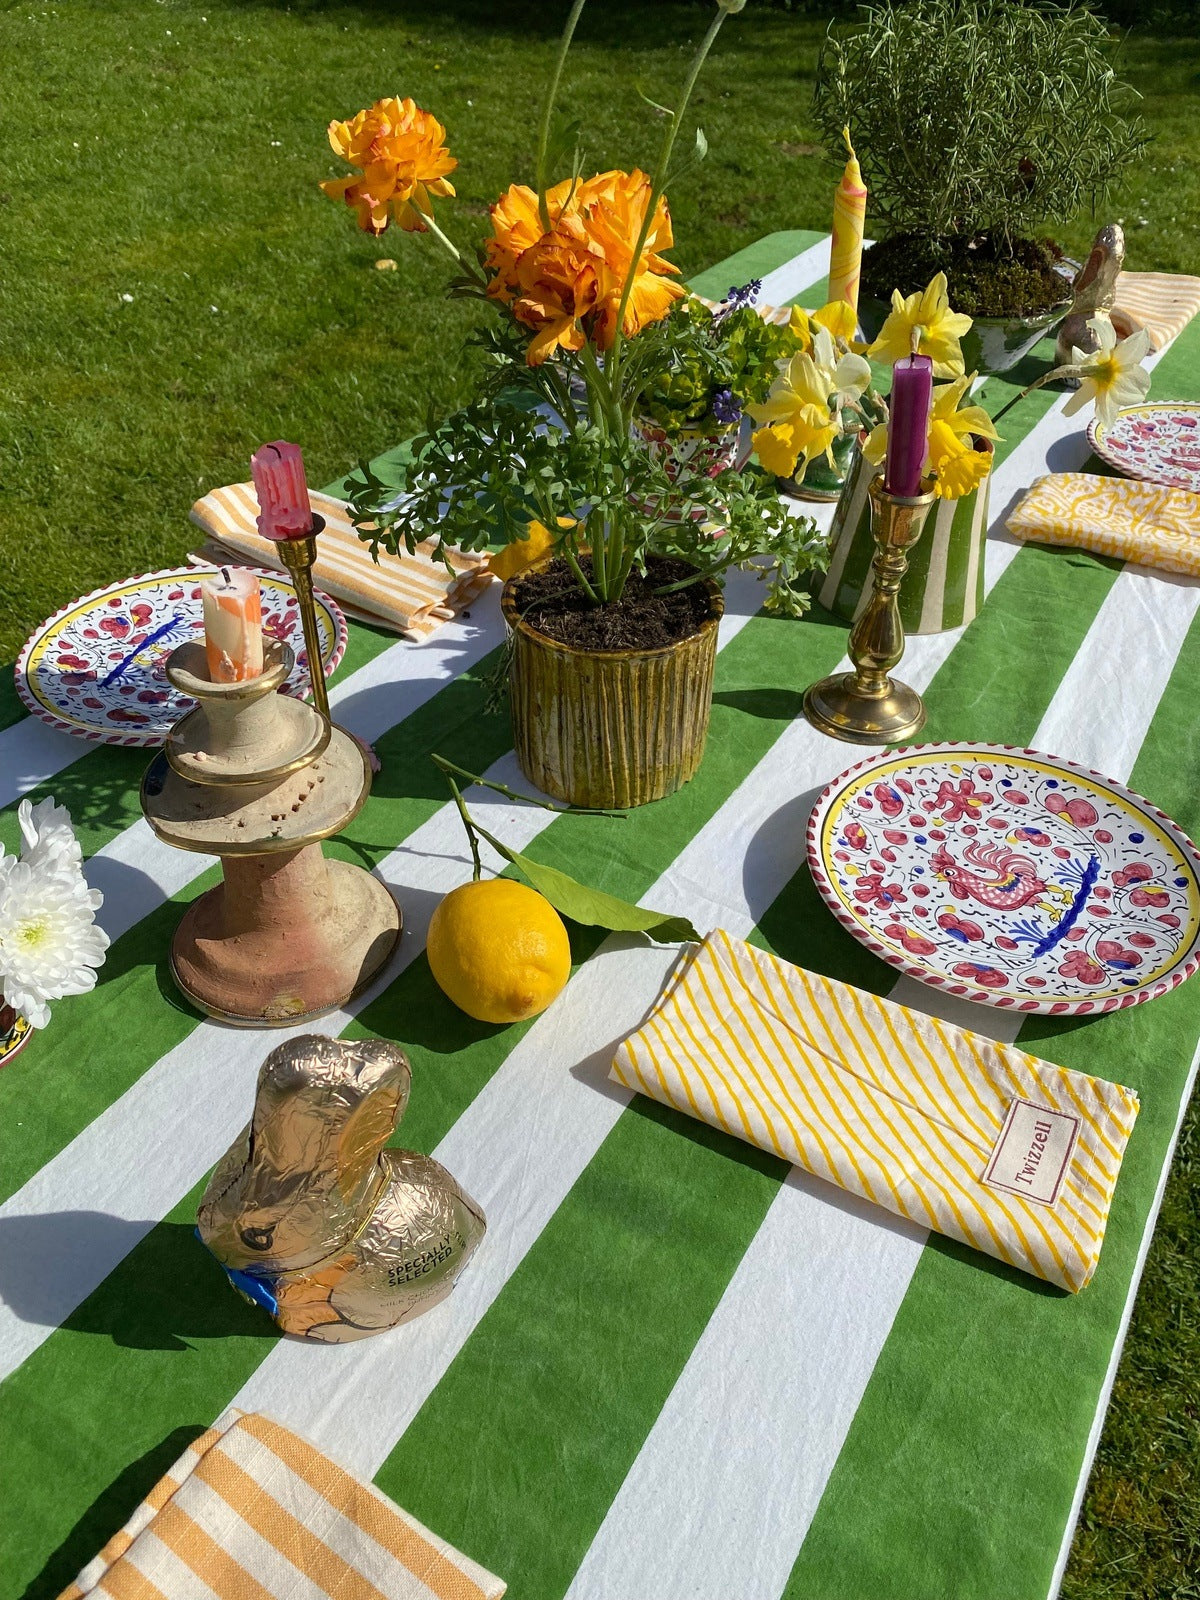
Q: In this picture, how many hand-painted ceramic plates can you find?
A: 3